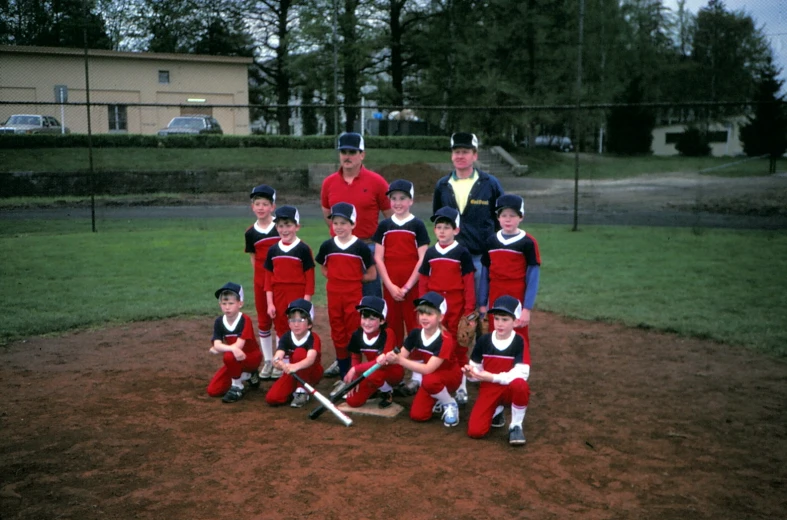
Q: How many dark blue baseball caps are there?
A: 13